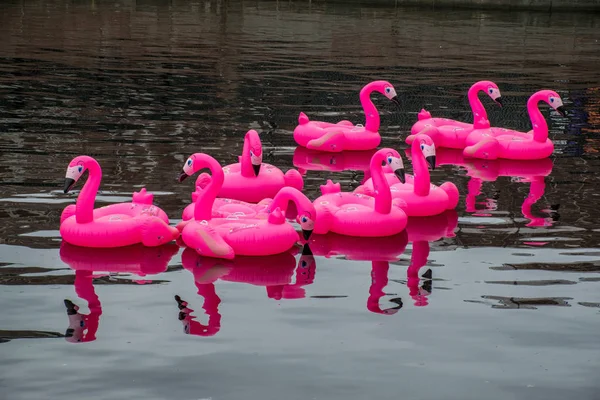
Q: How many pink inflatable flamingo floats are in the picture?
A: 9